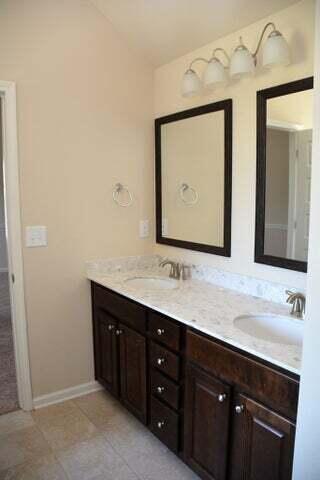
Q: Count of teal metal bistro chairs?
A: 0